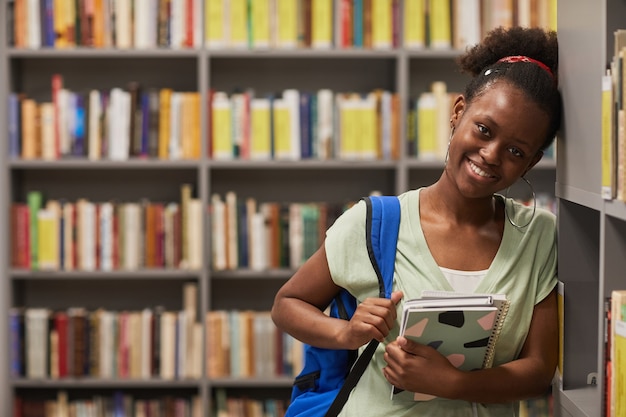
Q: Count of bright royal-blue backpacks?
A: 1